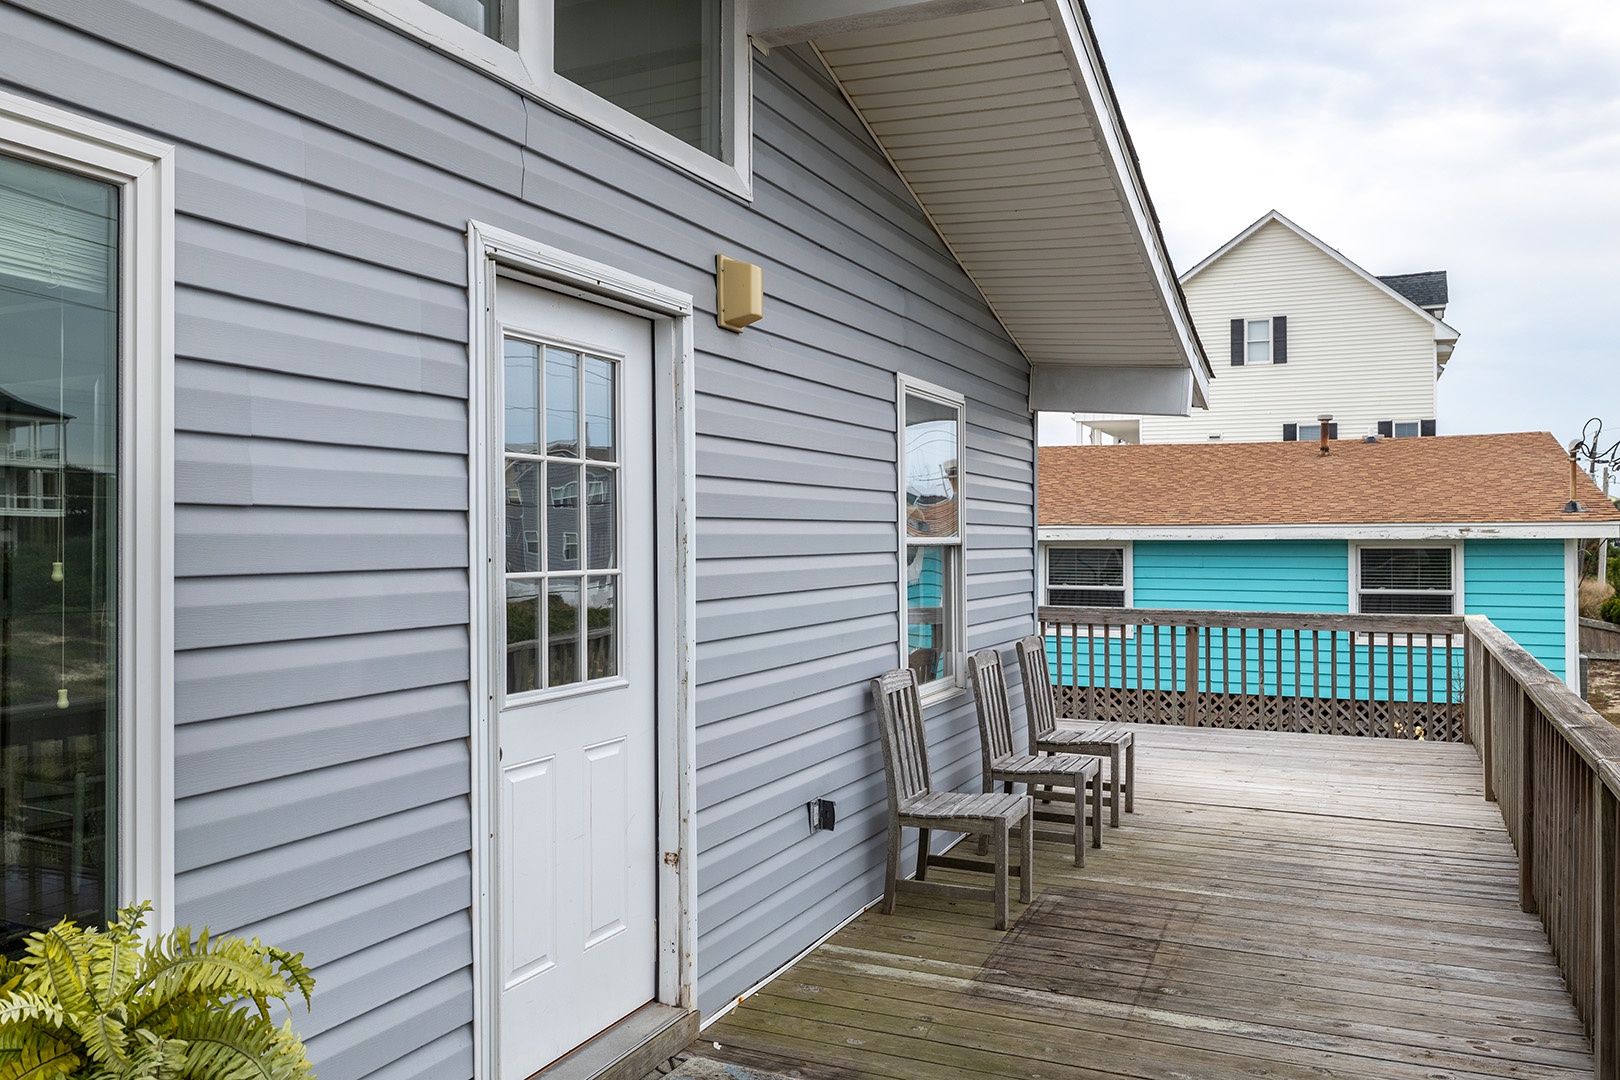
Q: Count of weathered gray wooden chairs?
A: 3